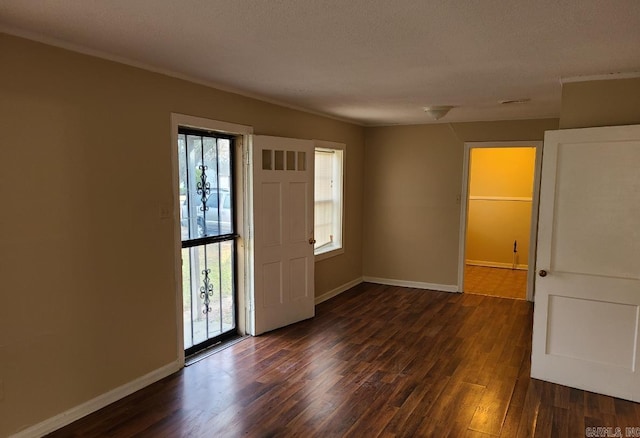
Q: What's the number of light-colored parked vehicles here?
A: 1